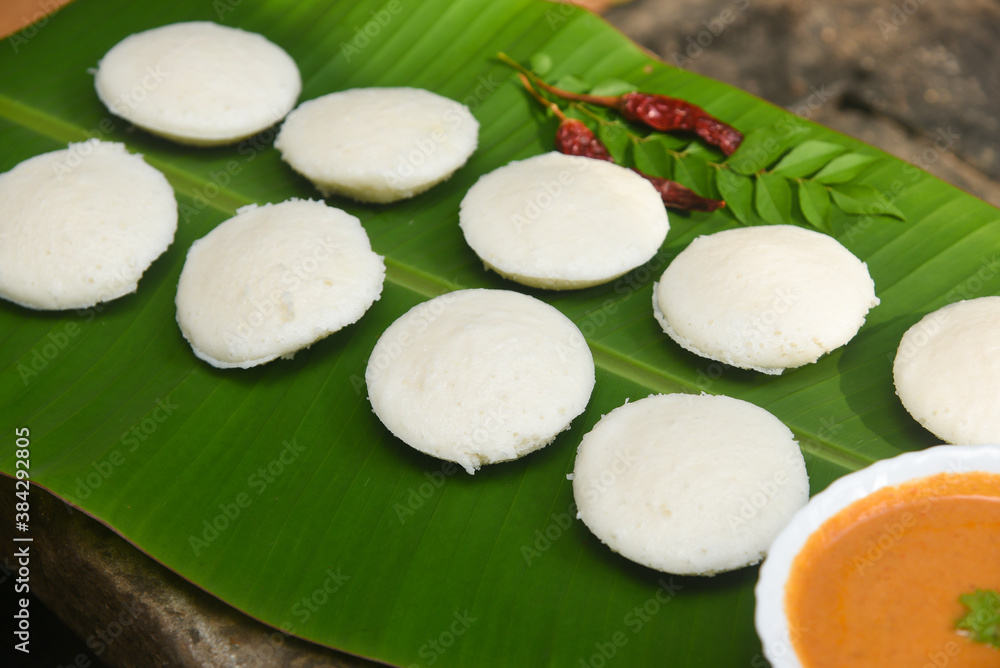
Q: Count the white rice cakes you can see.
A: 9